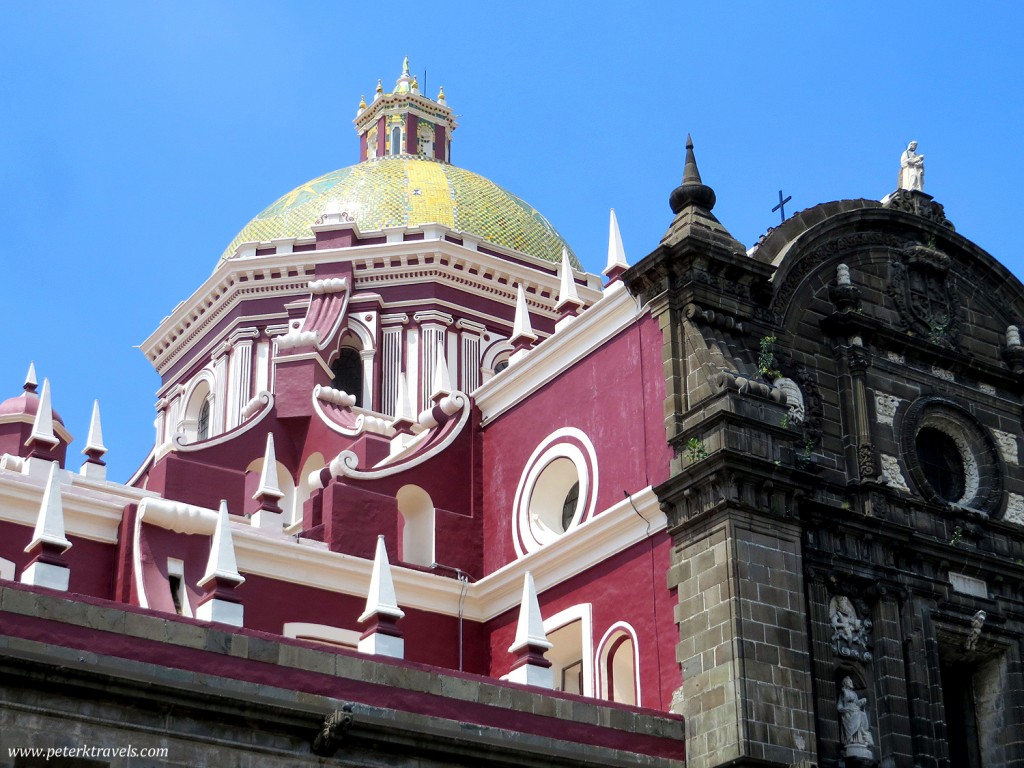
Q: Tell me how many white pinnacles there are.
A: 13